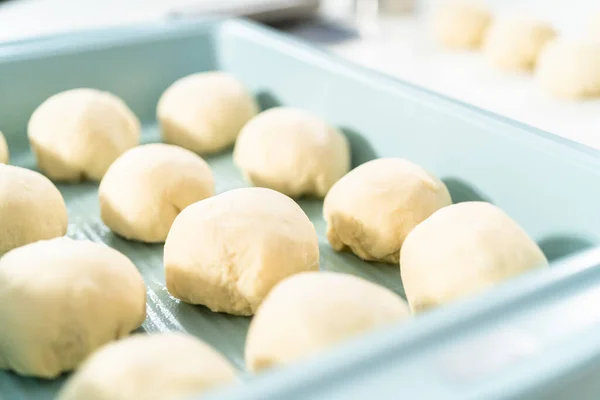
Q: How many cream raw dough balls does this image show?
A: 15